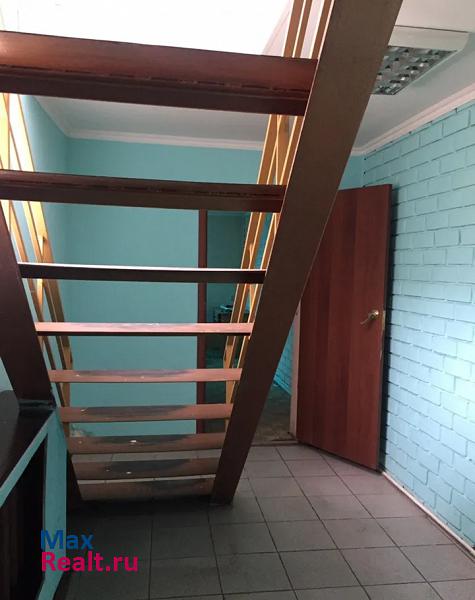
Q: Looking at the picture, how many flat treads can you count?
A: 9